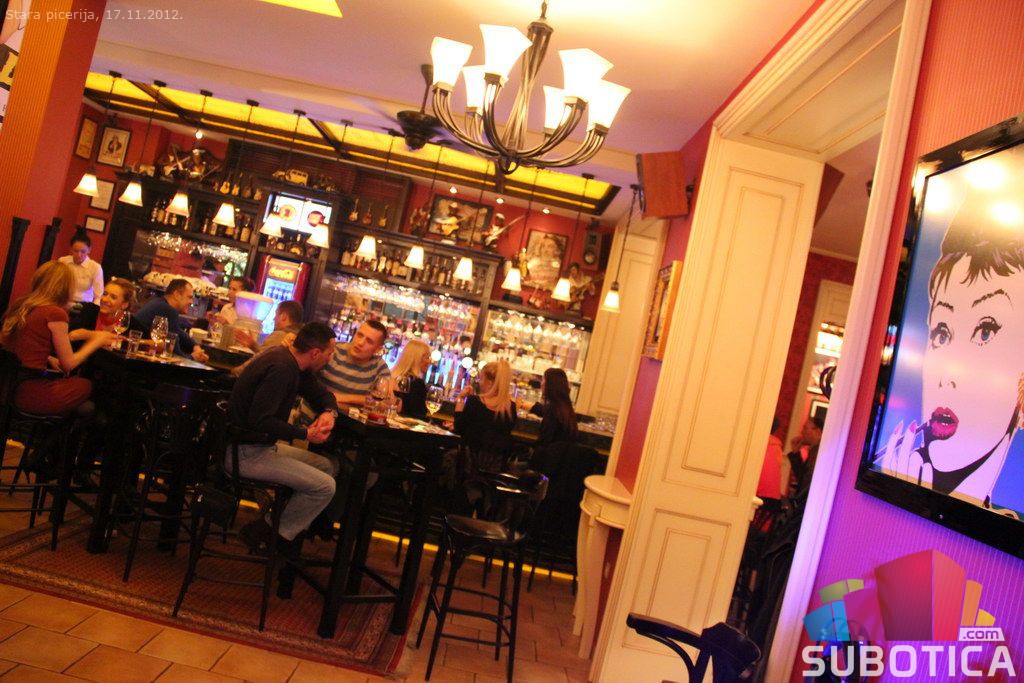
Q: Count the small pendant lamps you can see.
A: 12